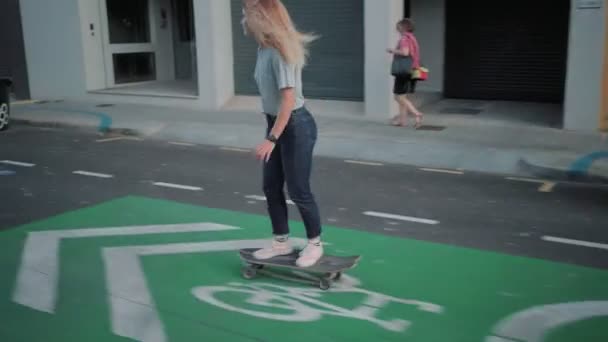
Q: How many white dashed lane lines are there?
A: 6